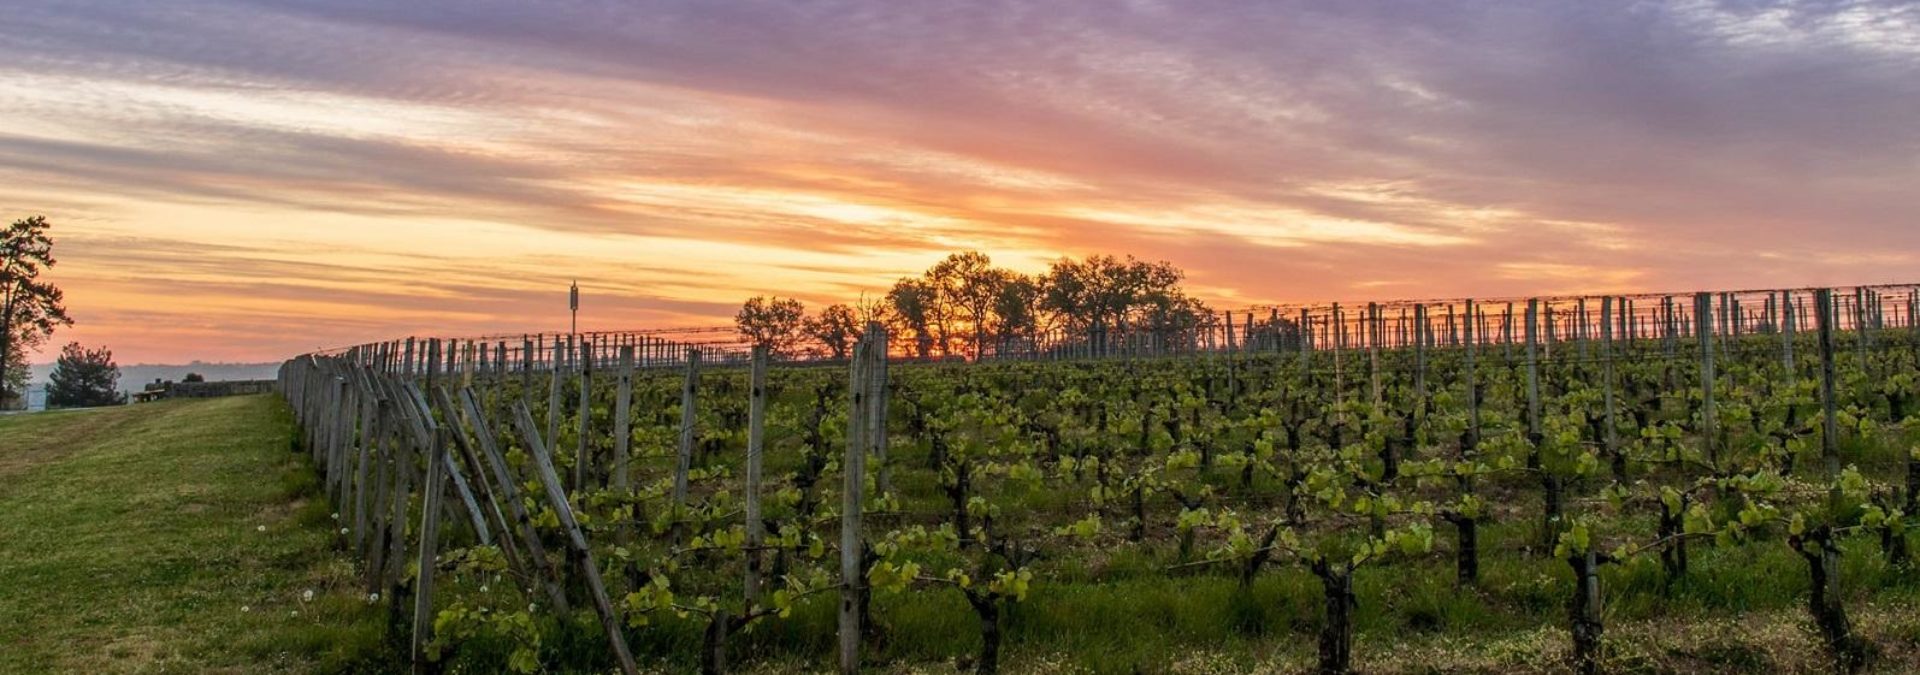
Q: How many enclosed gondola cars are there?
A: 0